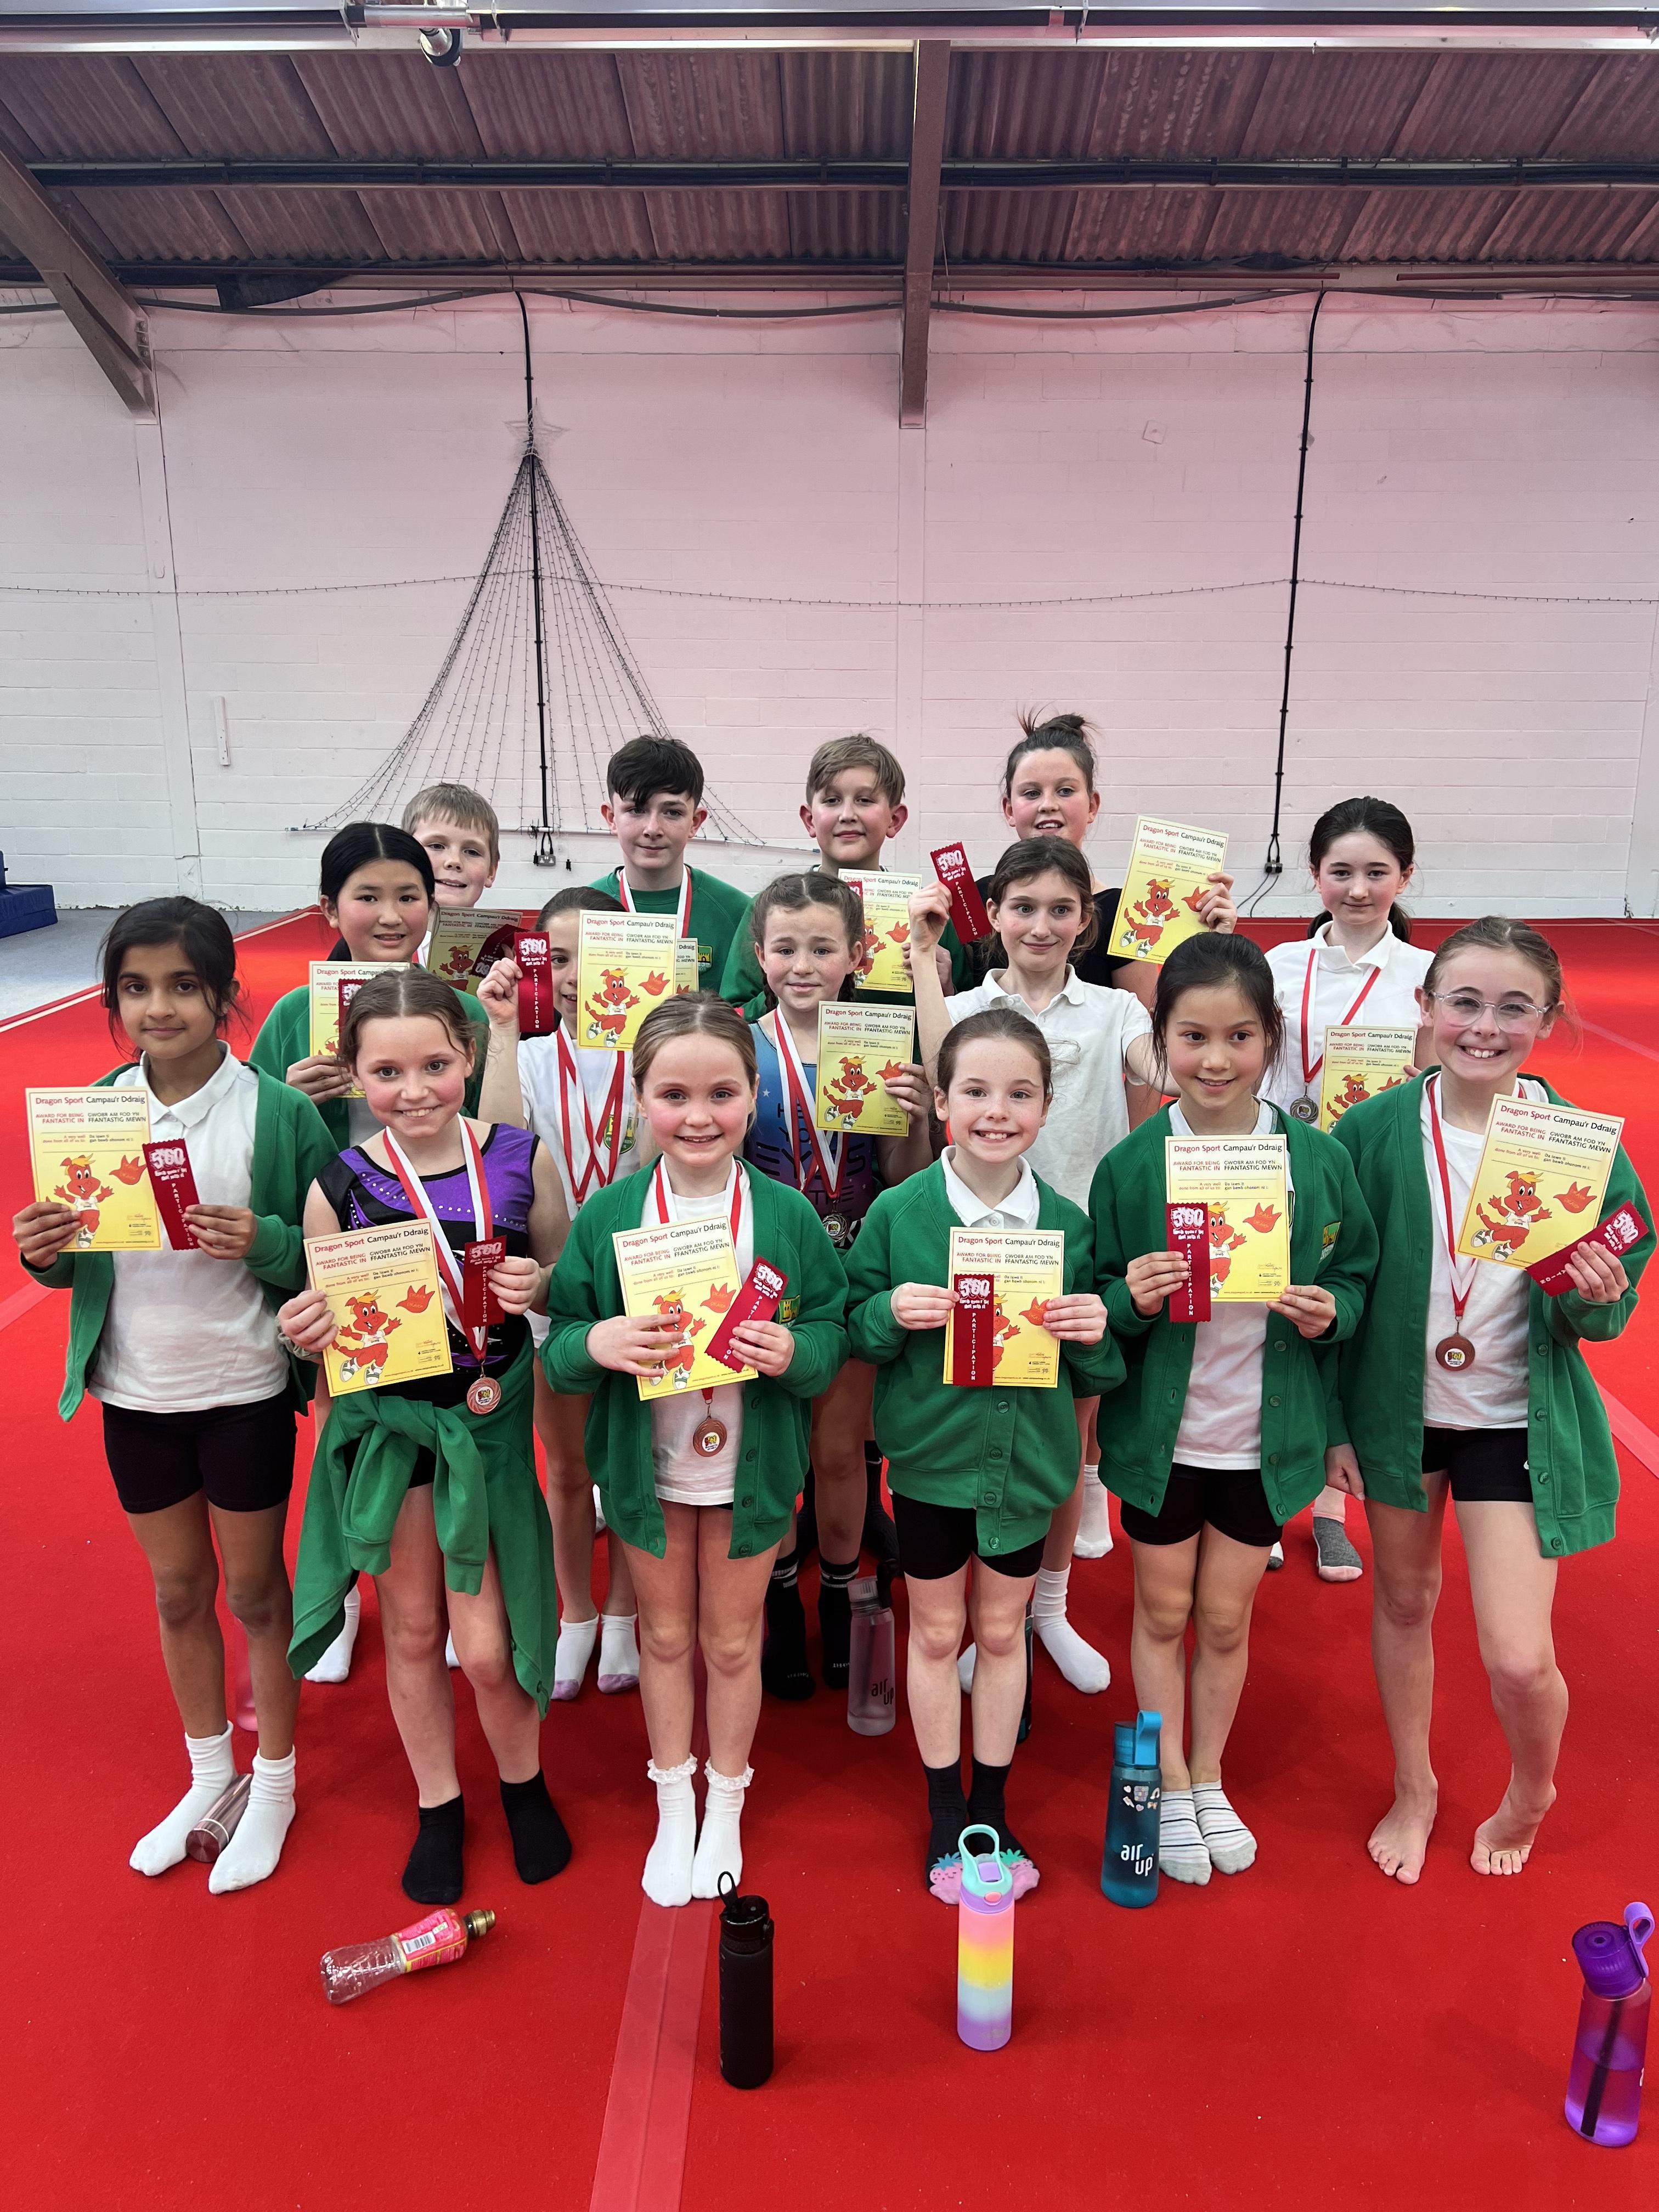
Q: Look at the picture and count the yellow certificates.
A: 14